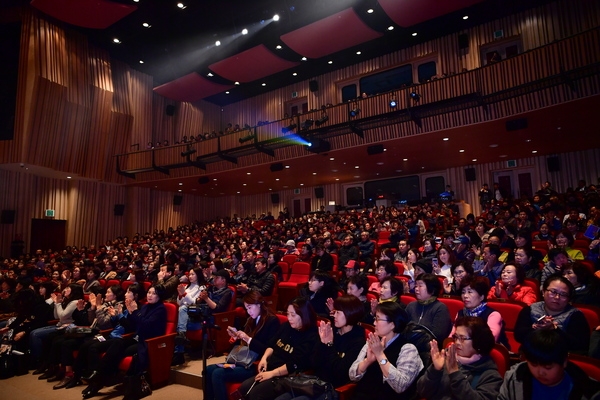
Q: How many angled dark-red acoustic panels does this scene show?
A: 5